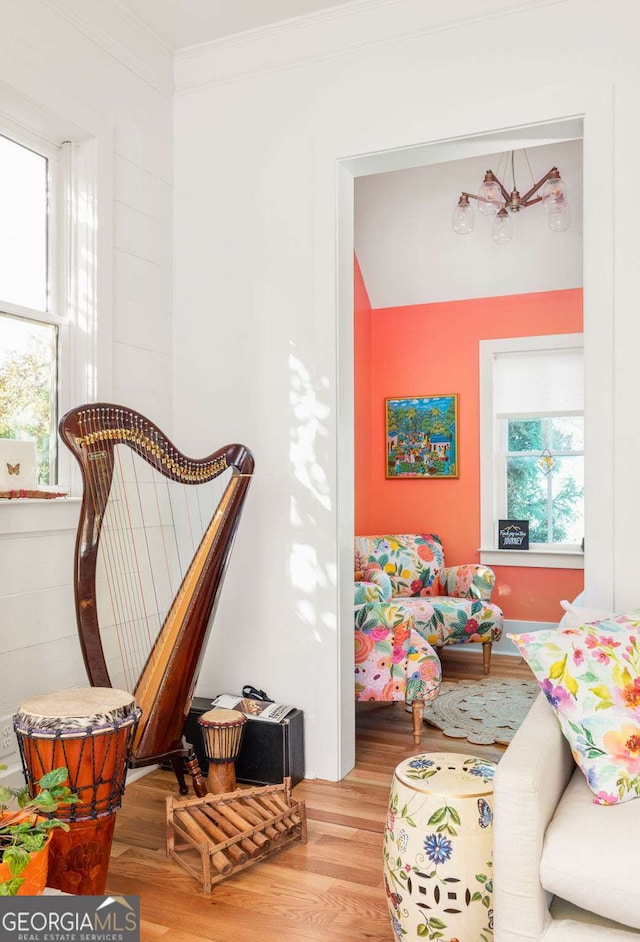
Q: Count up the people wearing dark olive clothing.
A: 0